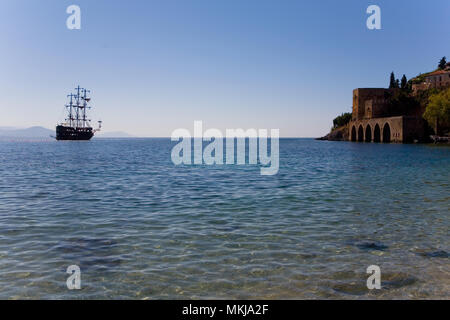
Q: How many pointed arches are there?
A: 5